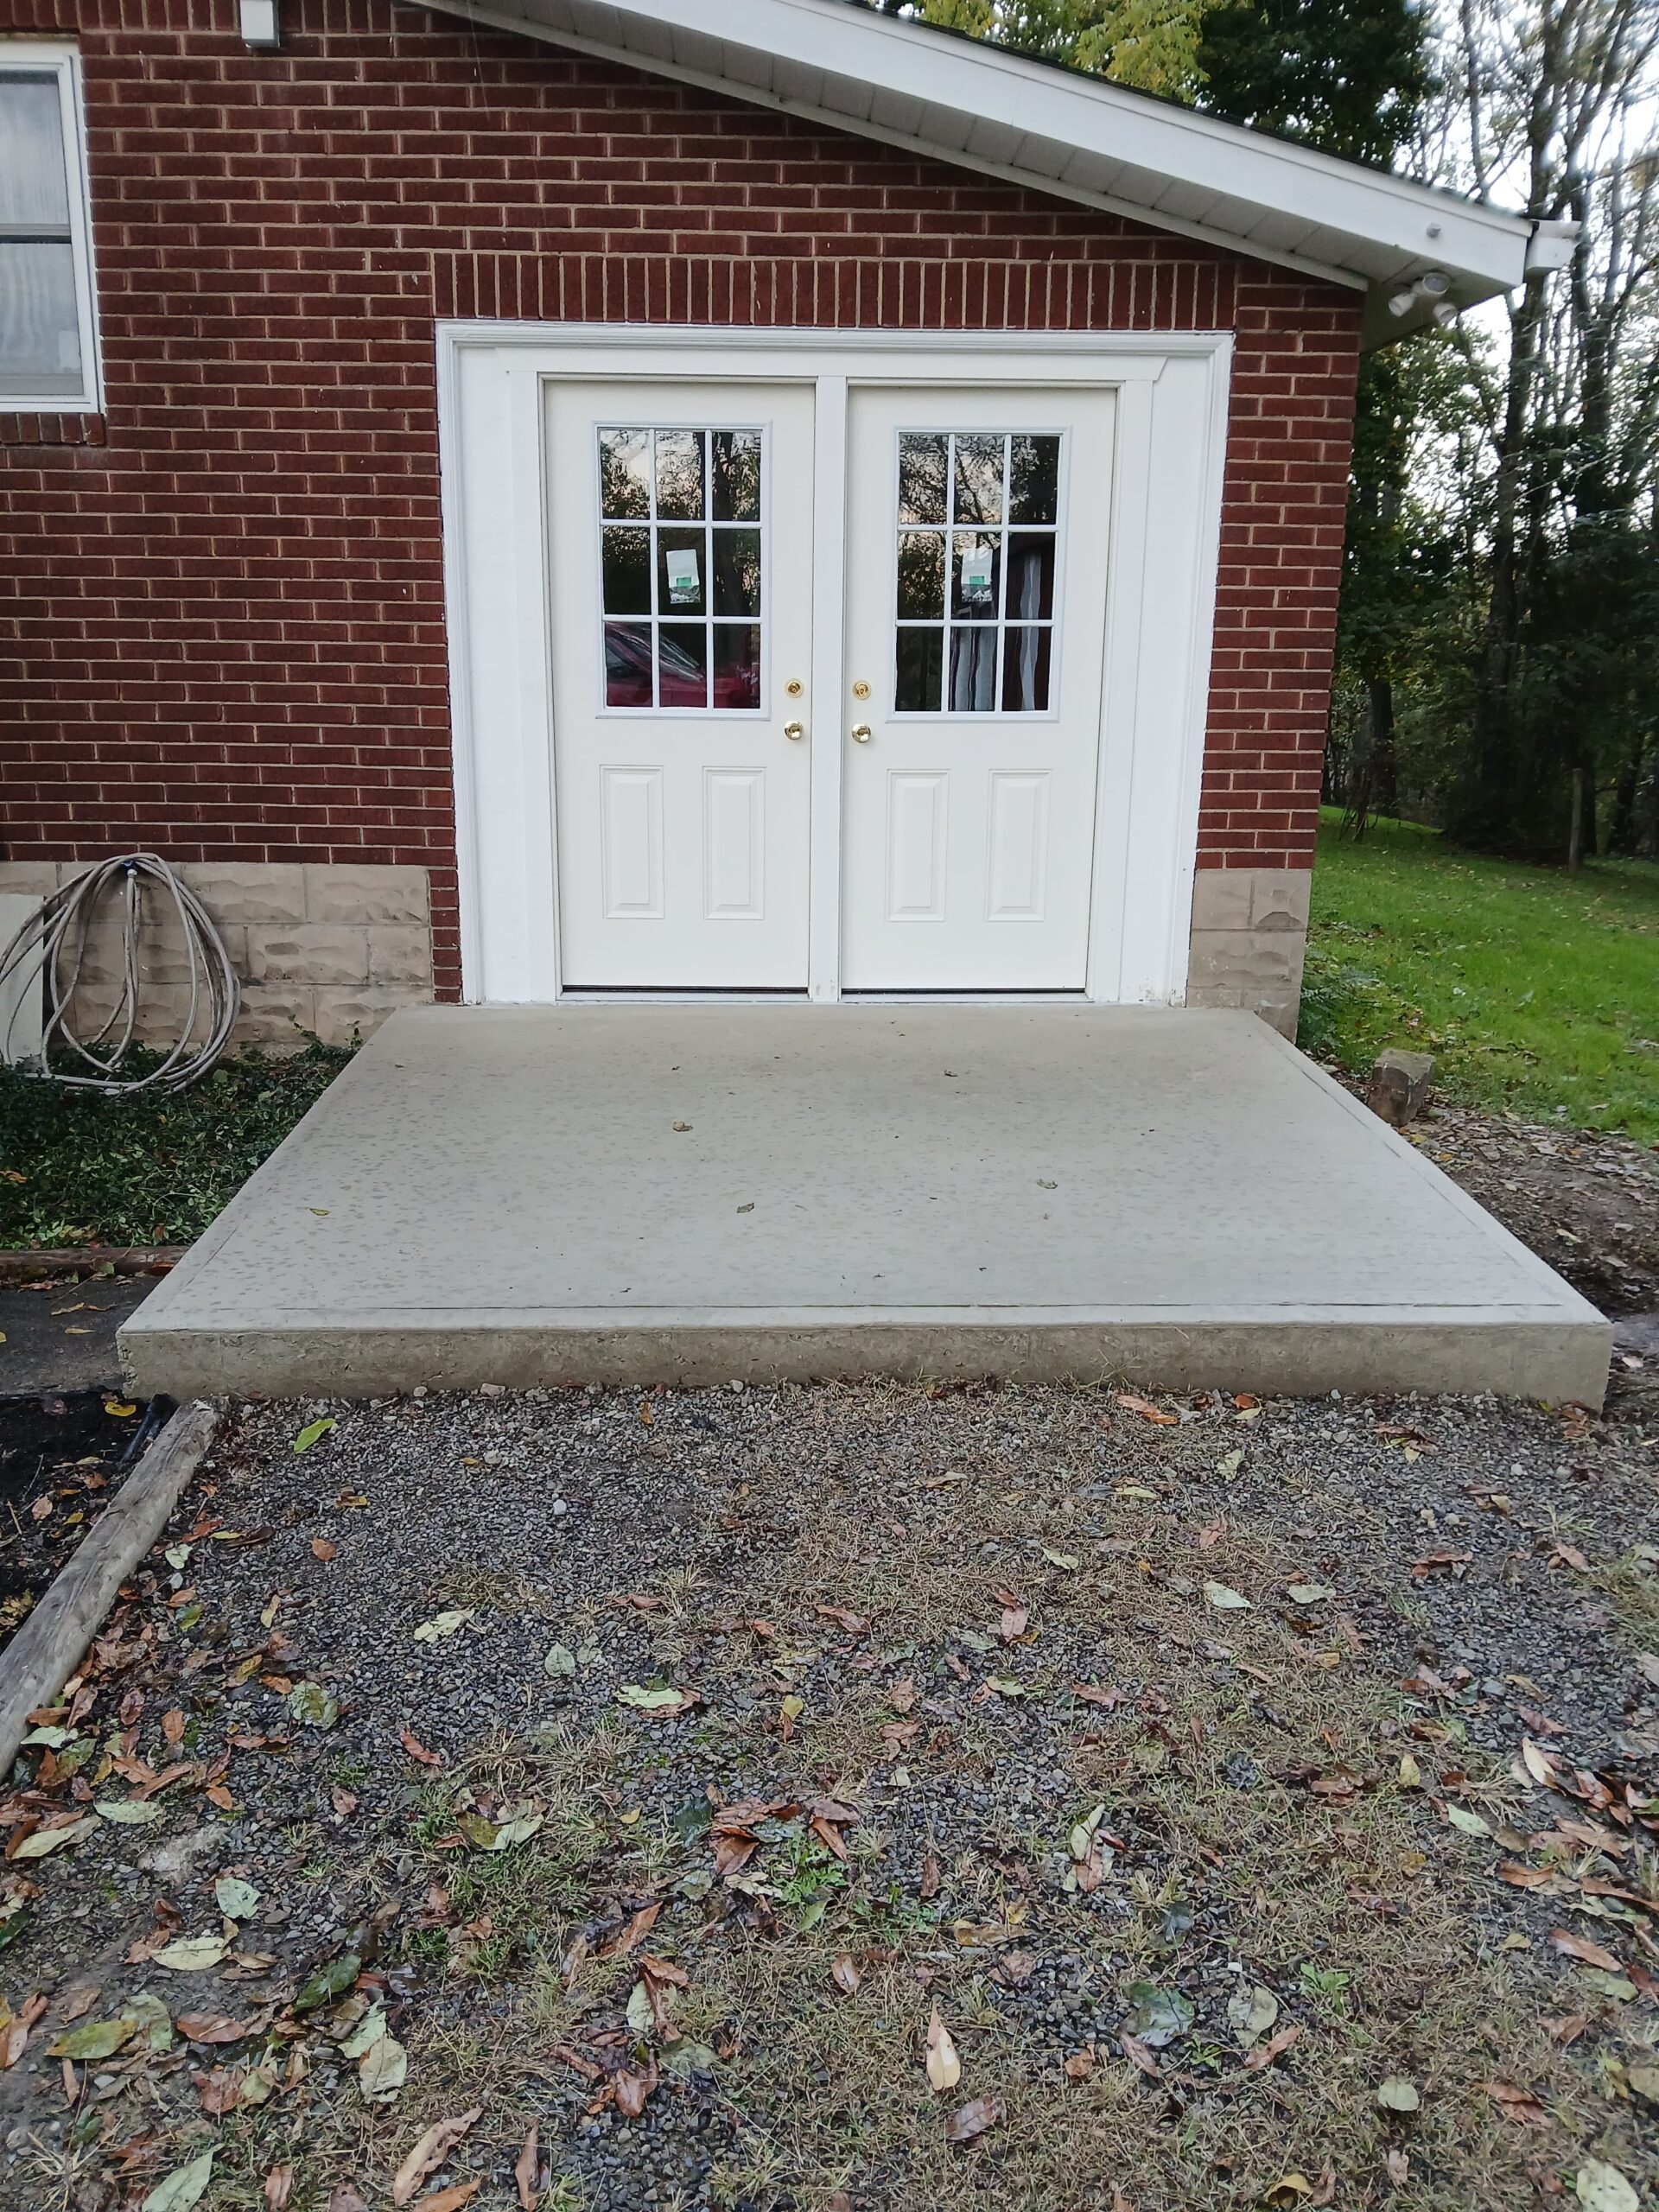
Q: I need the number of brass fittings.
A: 4